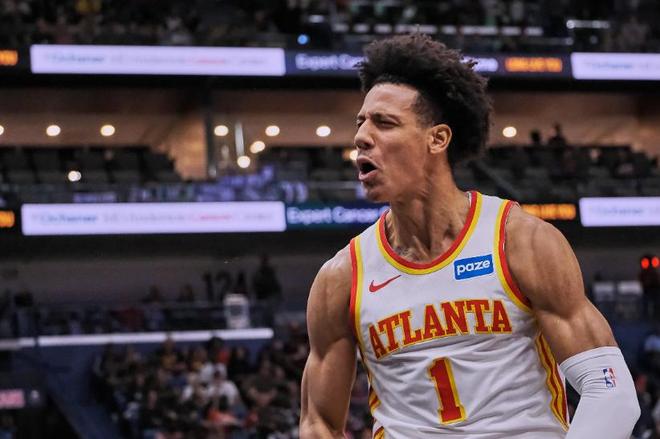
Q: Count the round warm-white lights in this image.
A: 11